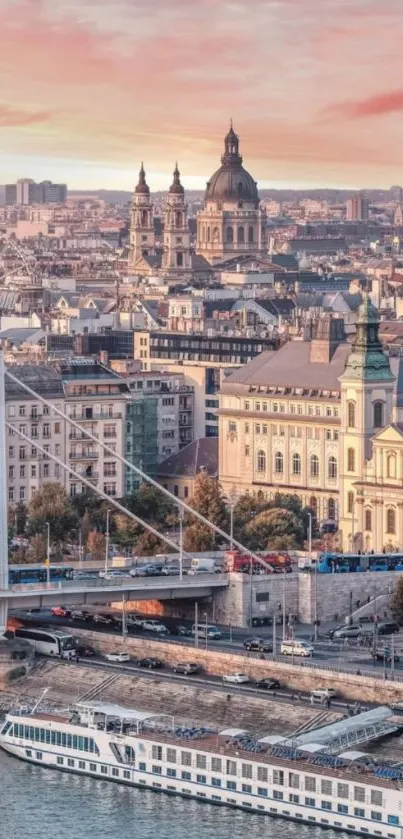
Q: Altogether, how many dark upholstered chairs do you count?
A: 0